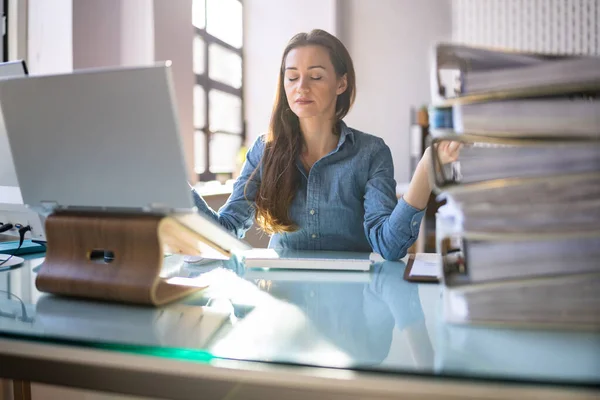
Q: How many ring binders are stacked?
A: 6